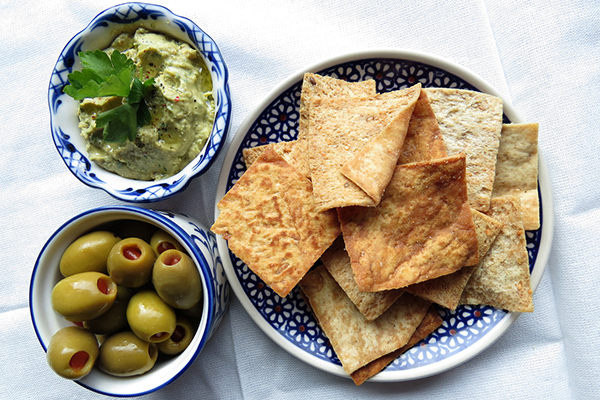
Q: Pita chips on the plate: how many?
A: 13